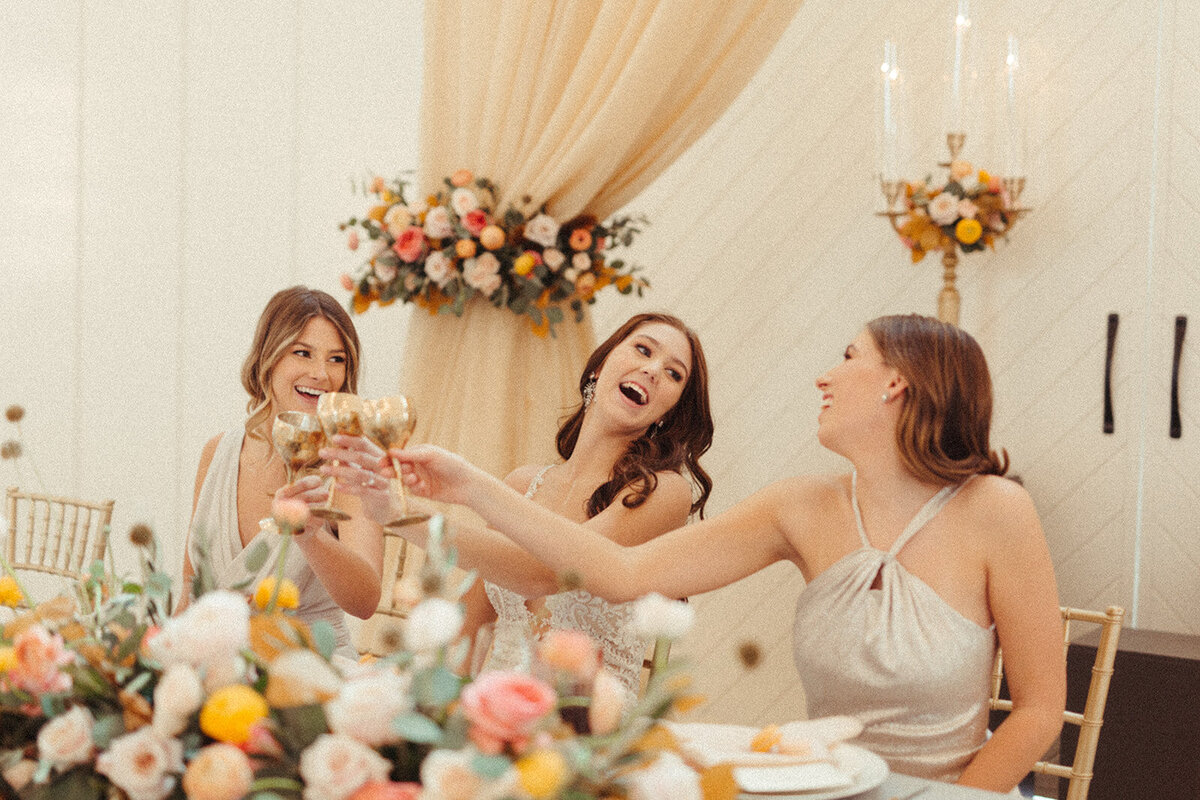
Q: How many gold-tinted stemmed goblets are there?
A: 3